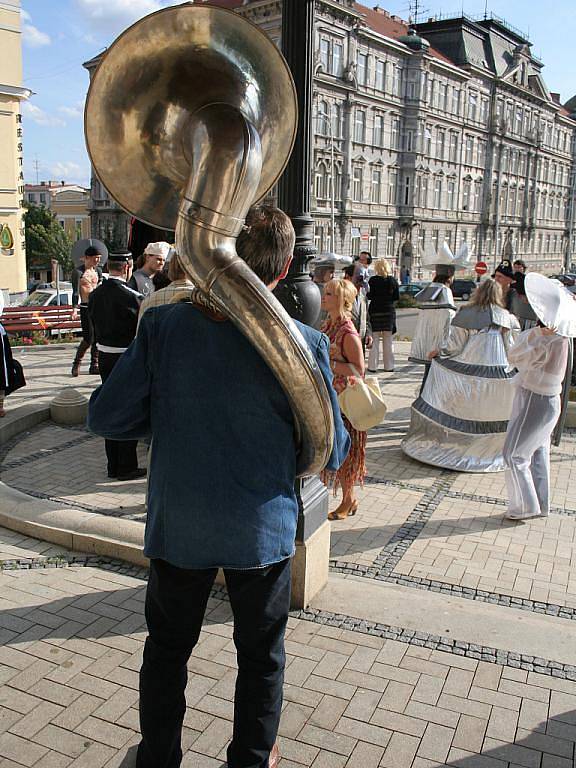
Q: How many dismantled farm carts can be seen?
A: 0